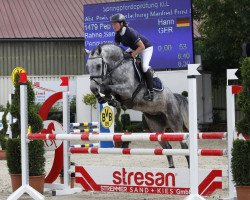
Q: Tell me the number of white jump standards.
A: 4